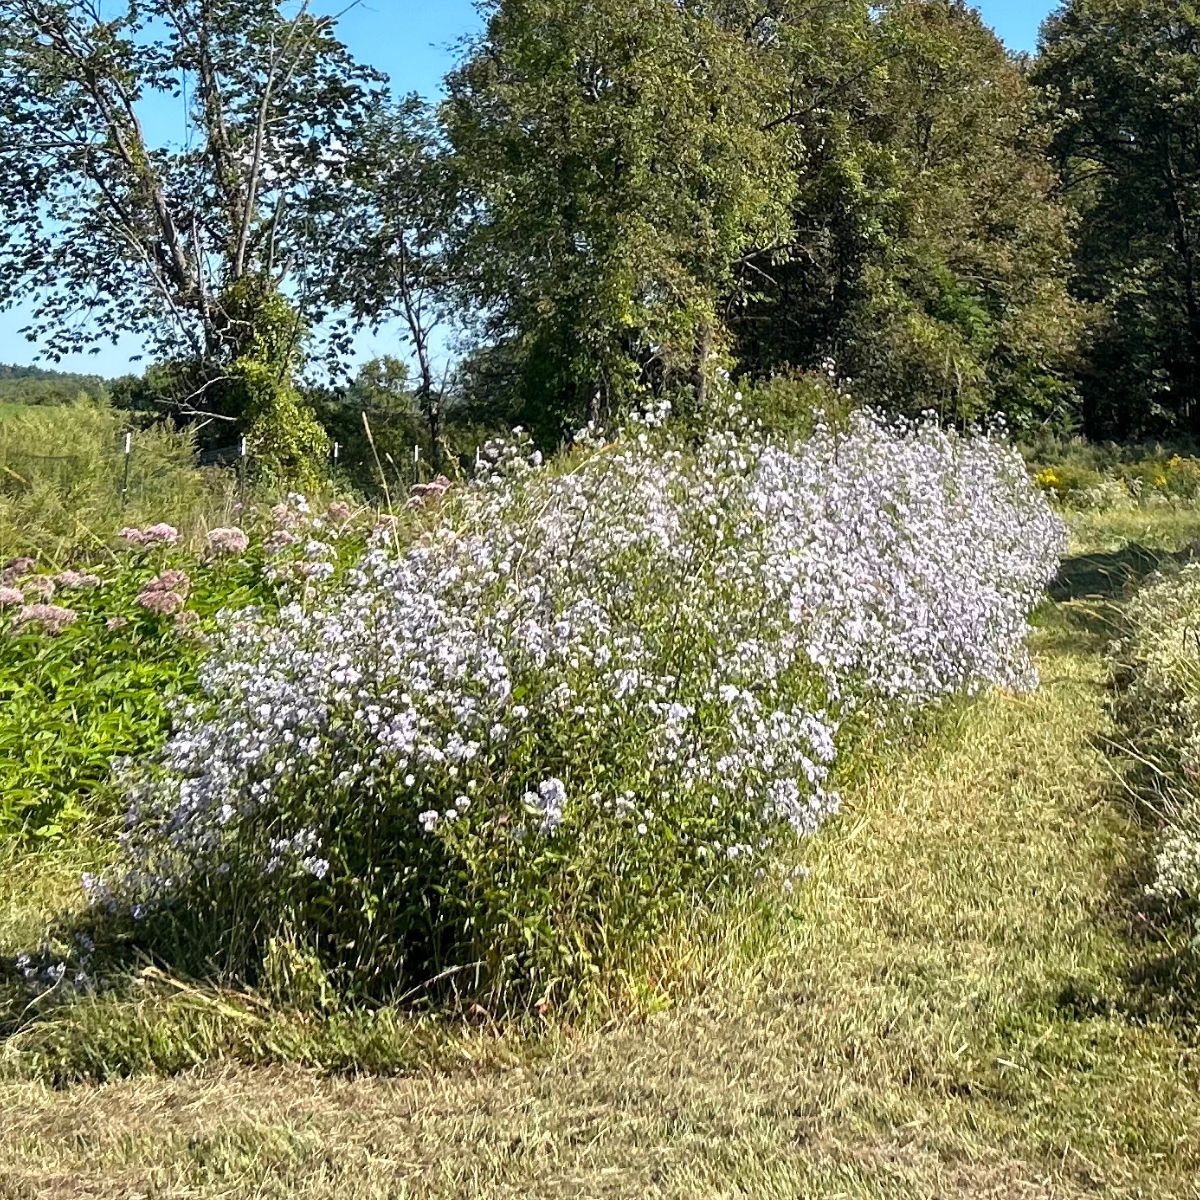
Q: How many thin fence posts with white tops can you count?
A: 5